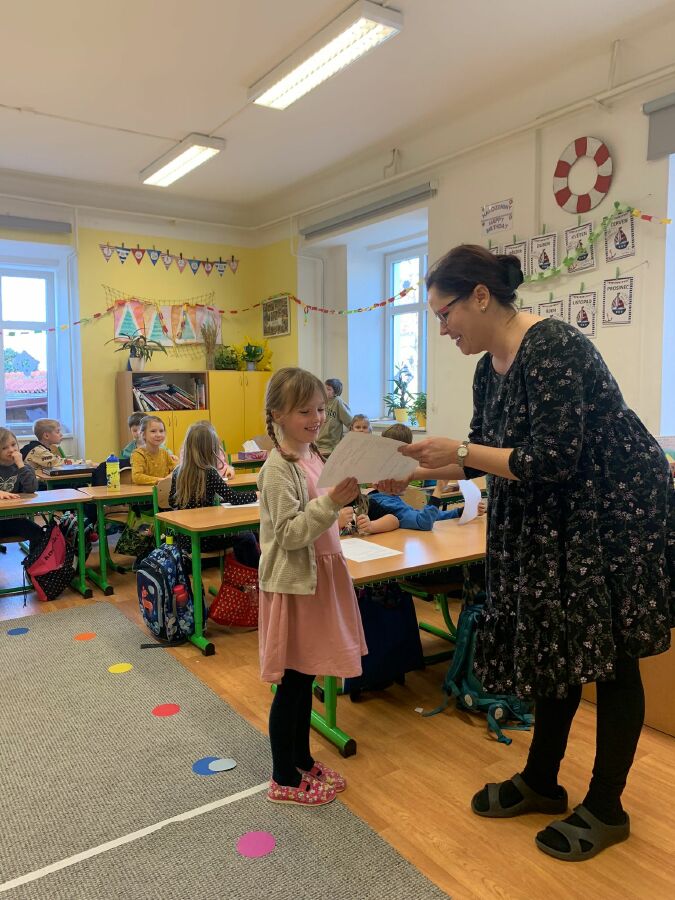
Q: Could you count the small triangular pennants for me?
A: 10